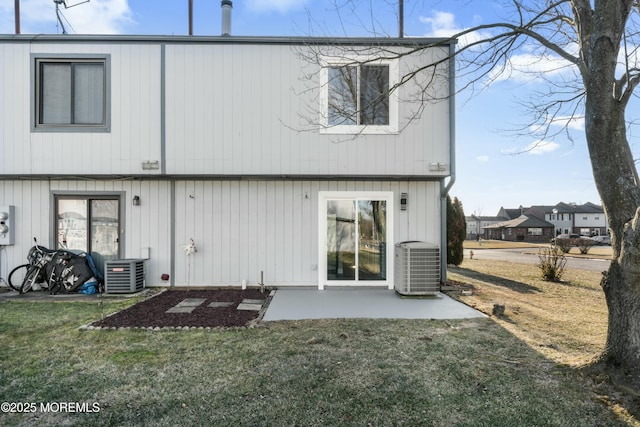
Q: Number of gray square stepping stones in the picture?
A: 5